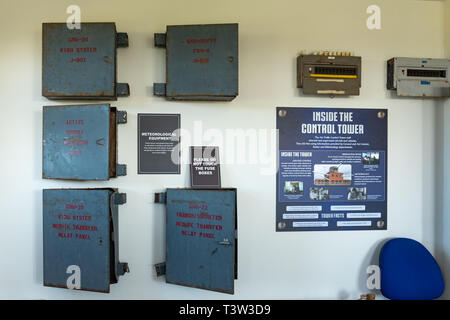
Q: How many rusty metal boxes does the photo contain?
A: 5